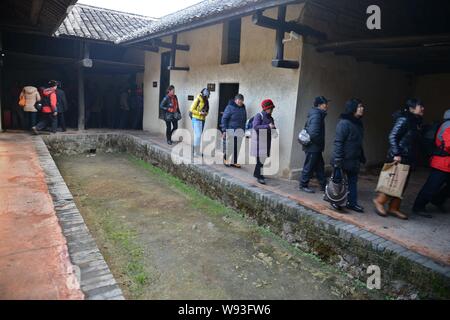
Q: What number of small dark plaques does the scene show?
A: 3